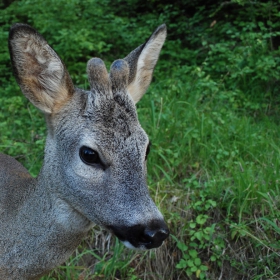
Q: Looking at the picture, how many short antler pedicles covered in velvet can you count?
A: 2